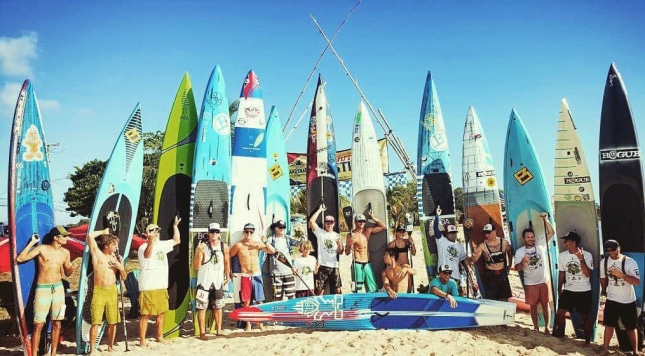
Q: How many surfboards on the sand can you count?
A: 14